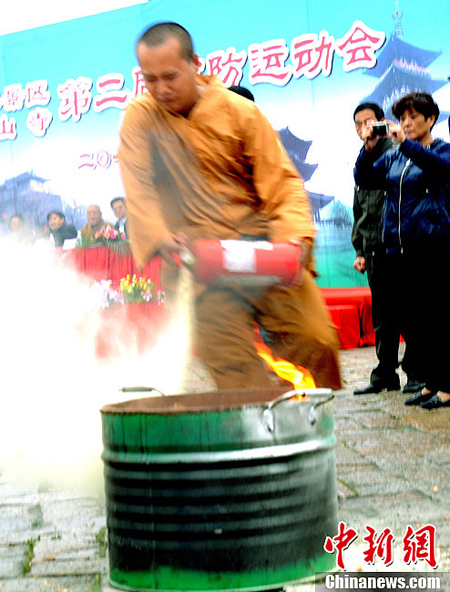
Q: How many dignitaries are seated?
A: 4